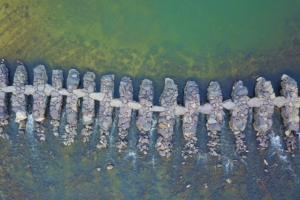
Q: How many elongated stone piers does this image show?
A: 15